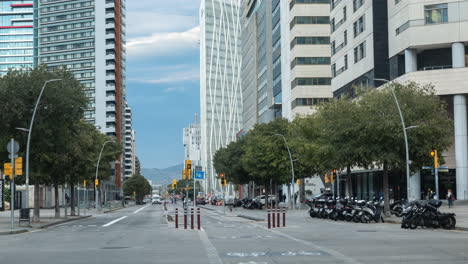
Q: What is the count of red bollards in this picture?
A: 8